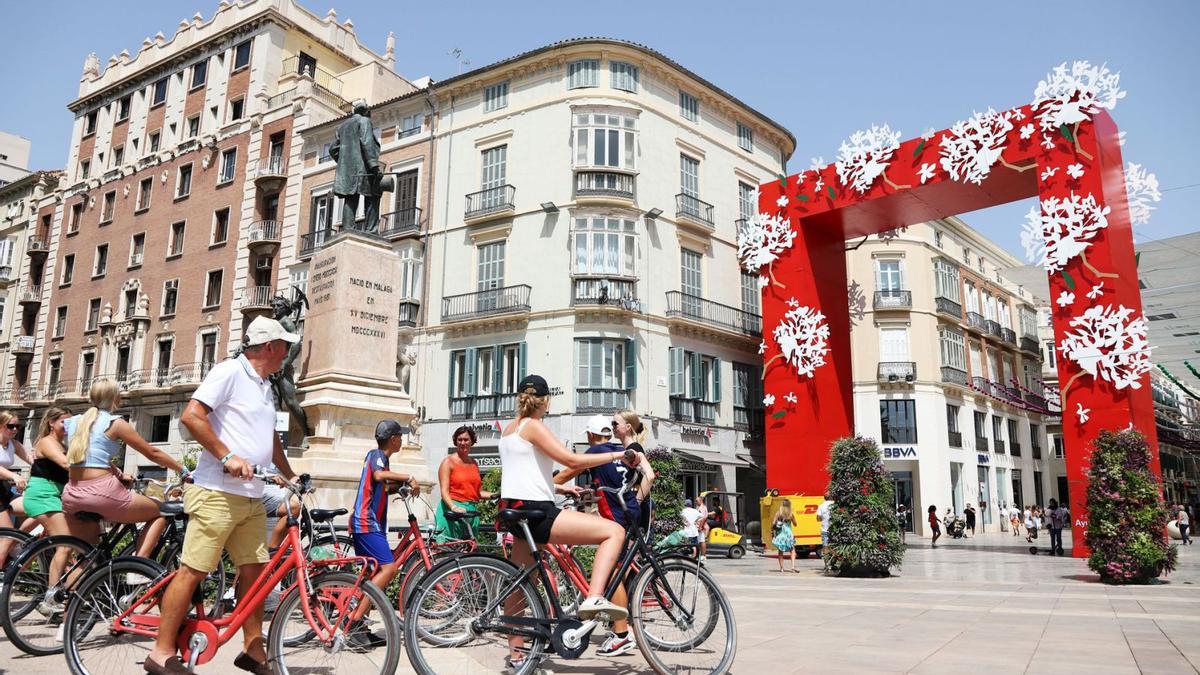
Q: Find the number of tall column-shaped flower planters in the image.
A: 3